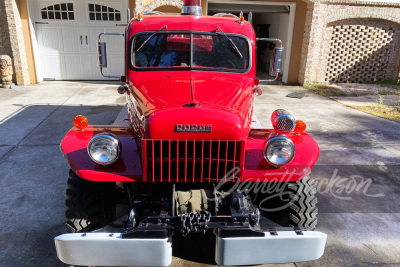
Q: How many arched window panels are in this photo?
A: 2